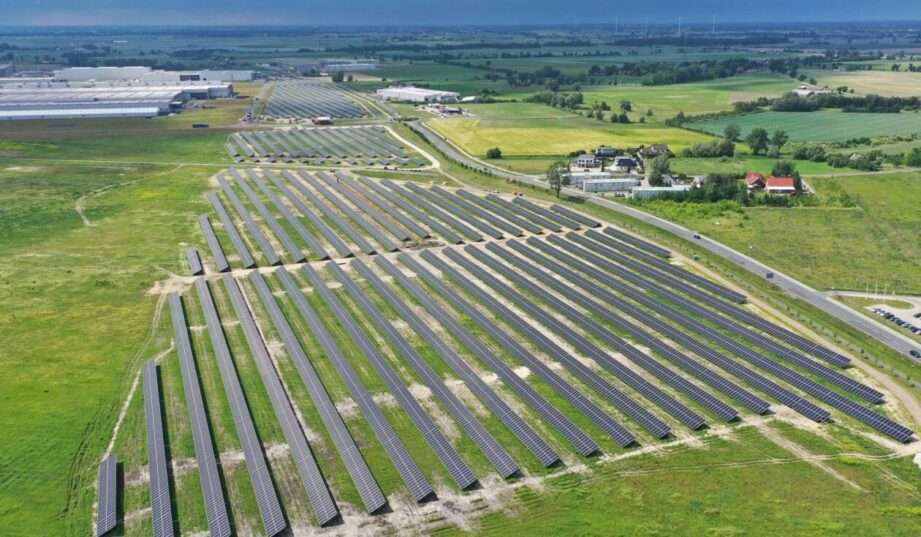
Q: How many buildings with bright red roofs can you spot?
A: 2